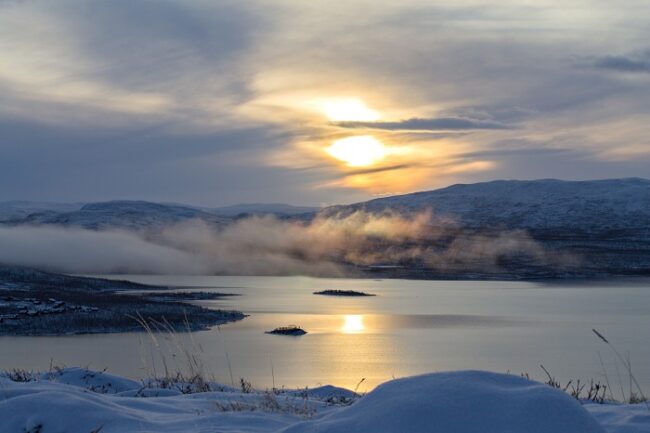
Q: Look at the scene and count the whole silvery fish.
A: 0